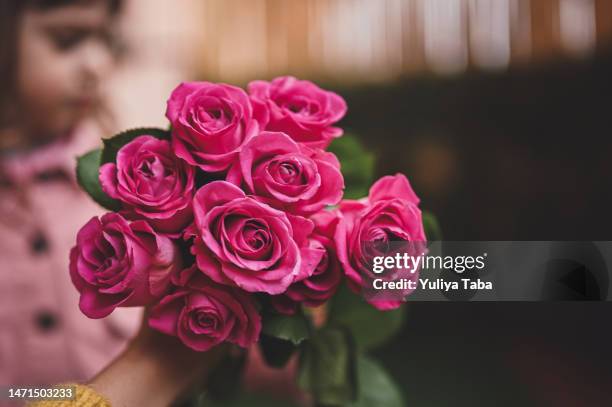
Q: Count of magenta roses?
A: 9